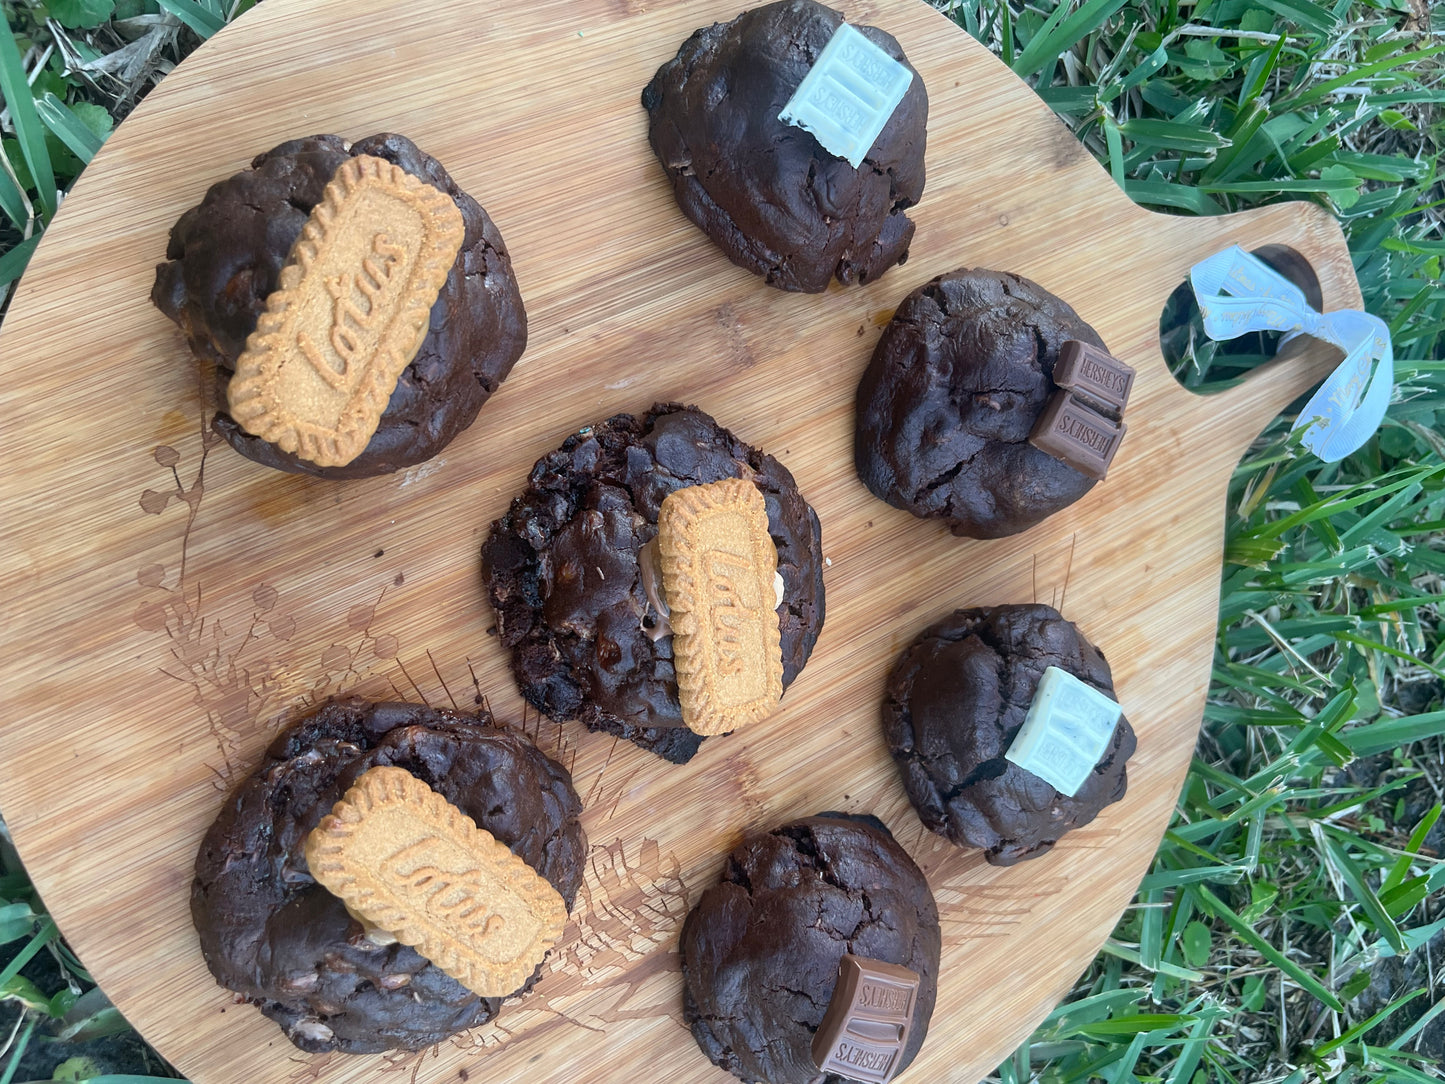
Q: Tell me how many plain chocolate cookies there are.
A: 0